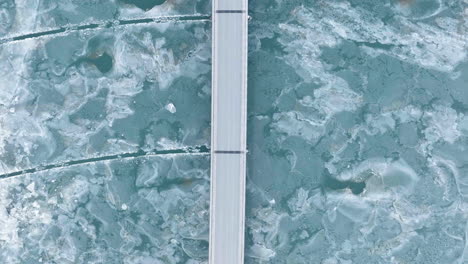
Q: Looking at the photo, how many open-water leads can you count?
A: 2